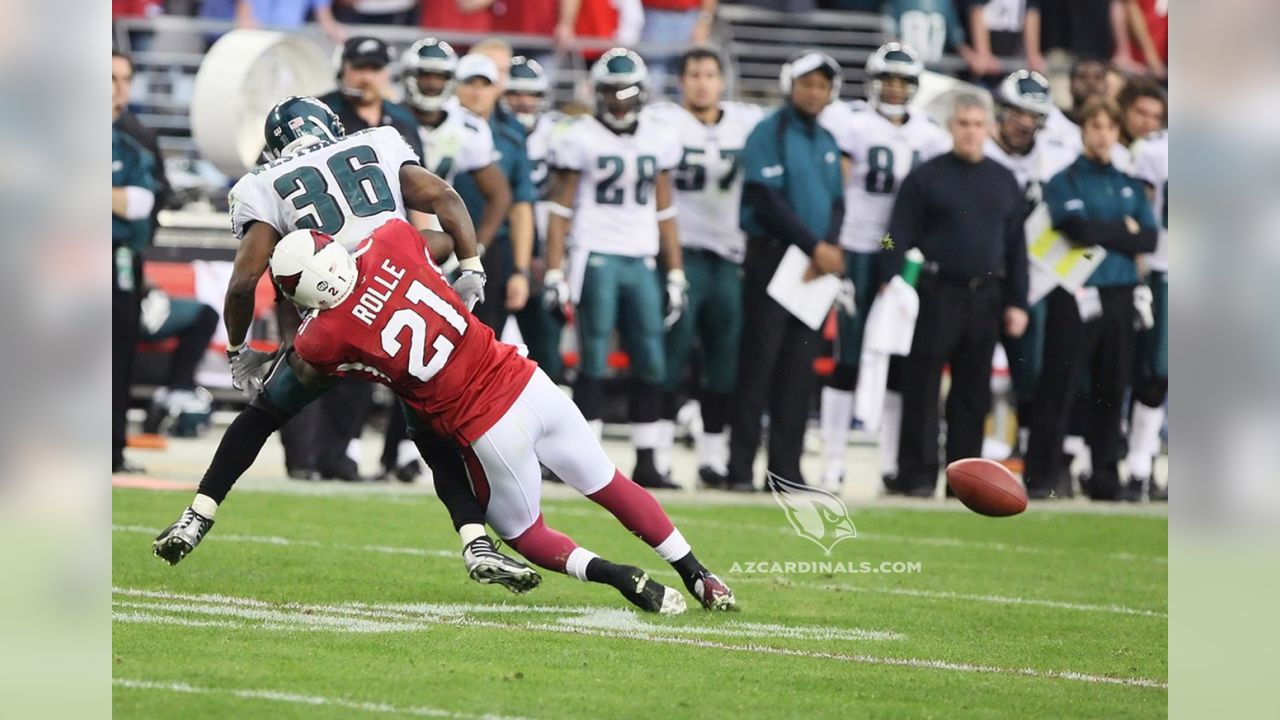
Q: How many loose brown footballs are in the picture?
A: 1